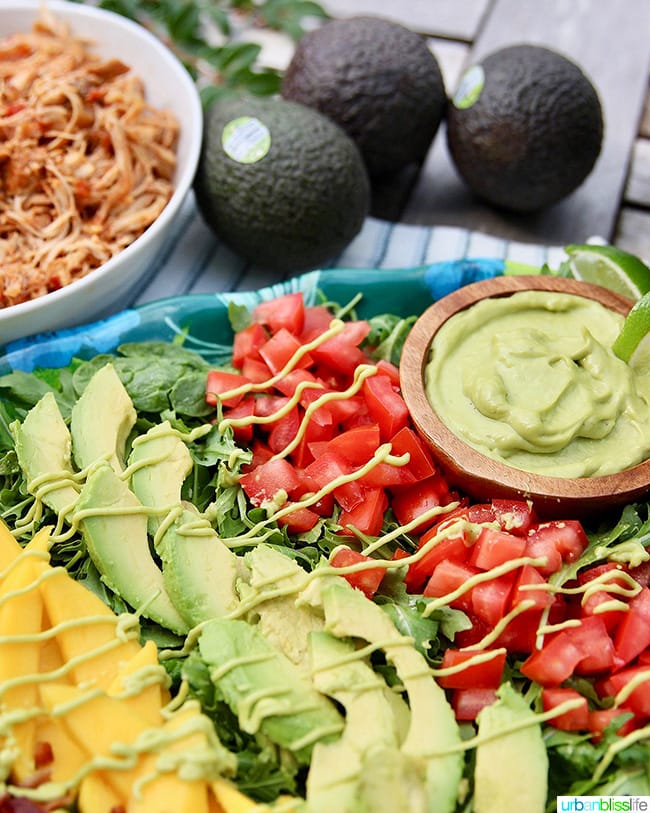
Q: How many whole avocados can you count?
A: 3